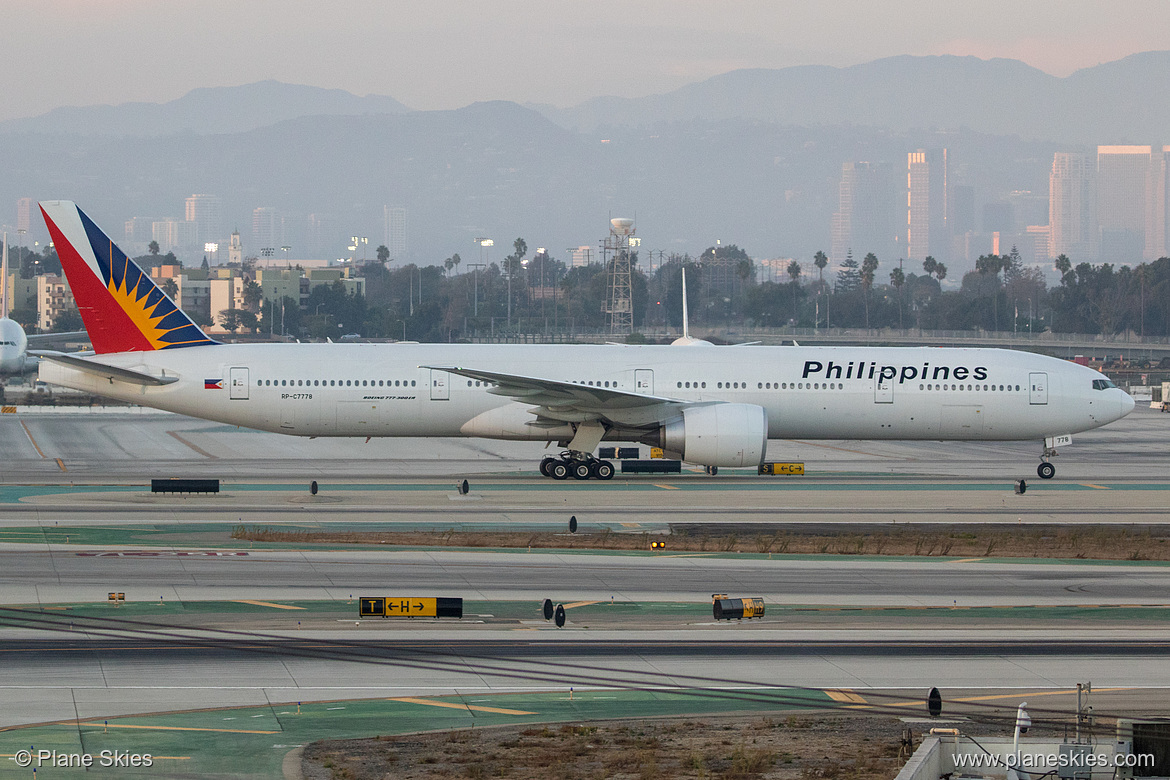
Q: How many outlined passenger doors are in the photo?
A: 5